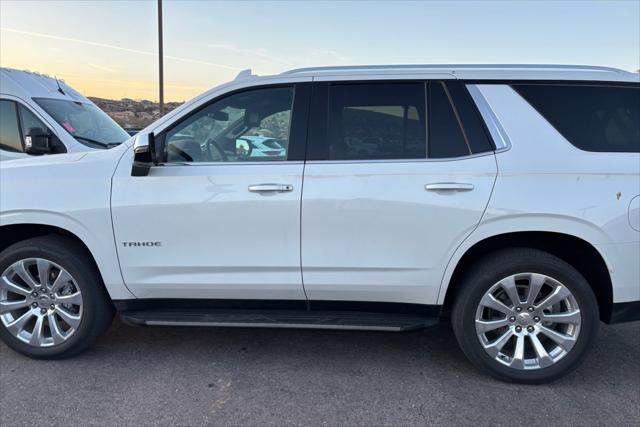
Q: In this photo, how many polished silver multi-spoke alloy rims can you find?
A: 2